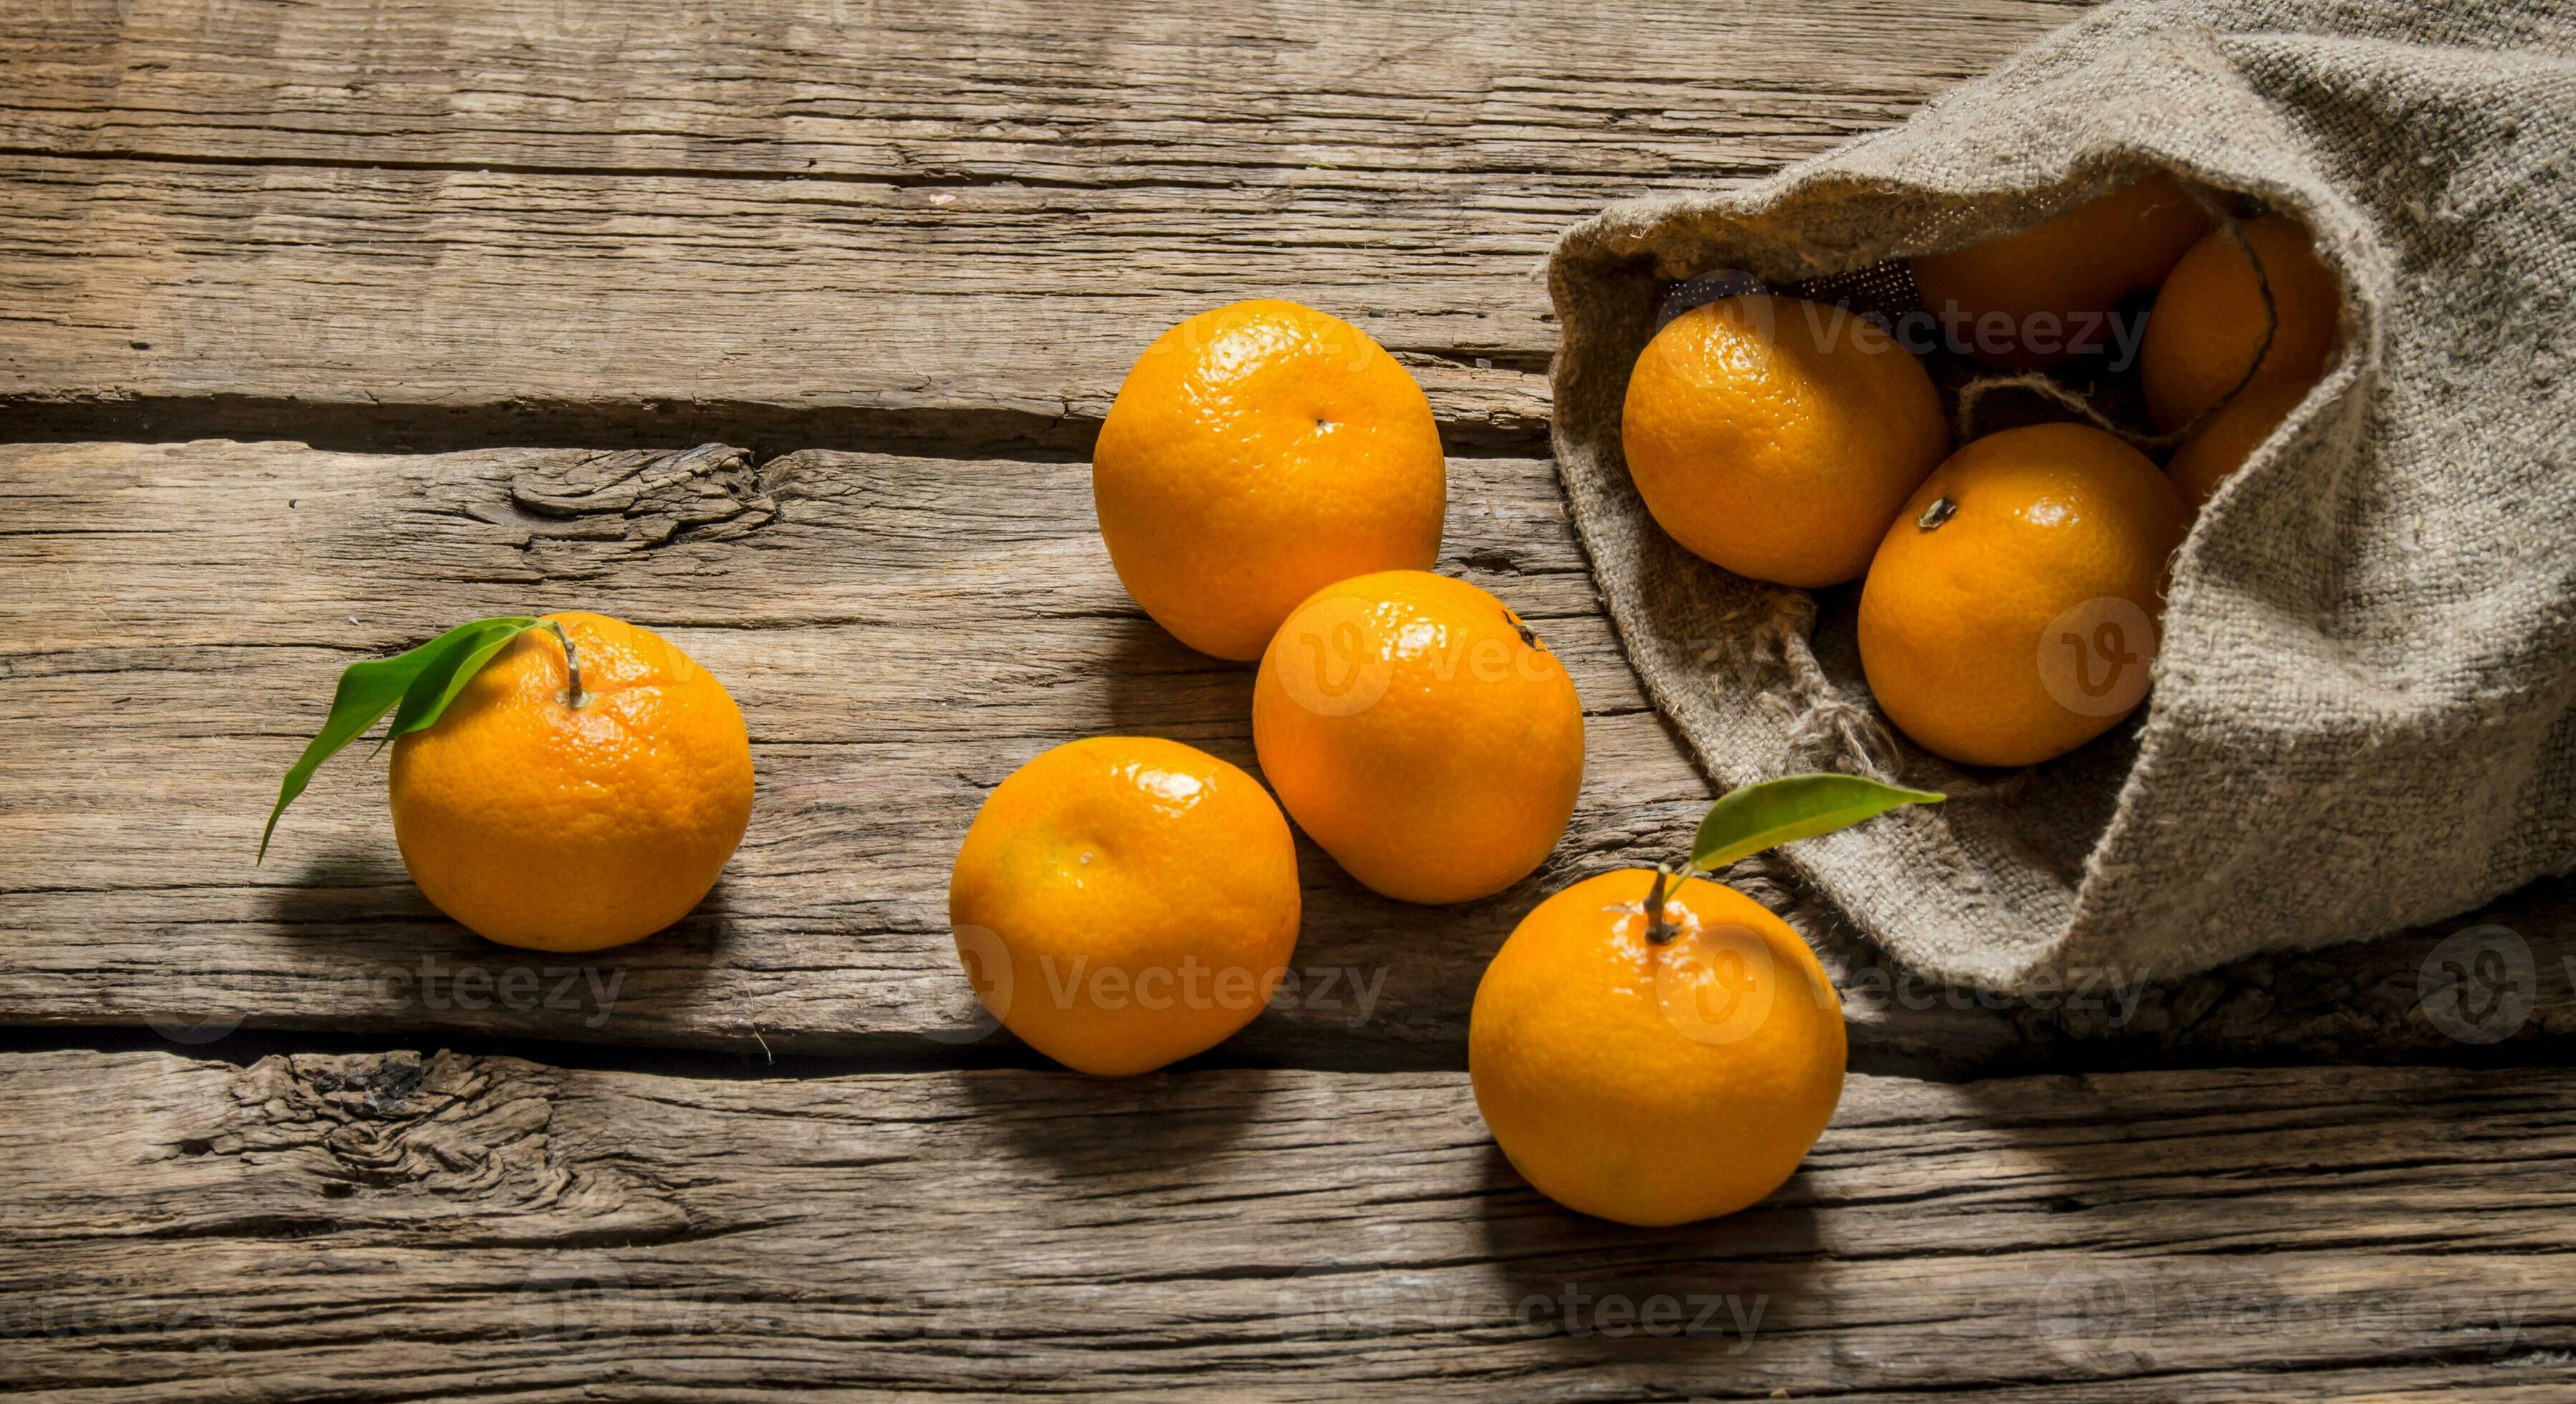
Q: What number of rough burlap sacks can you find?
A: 1